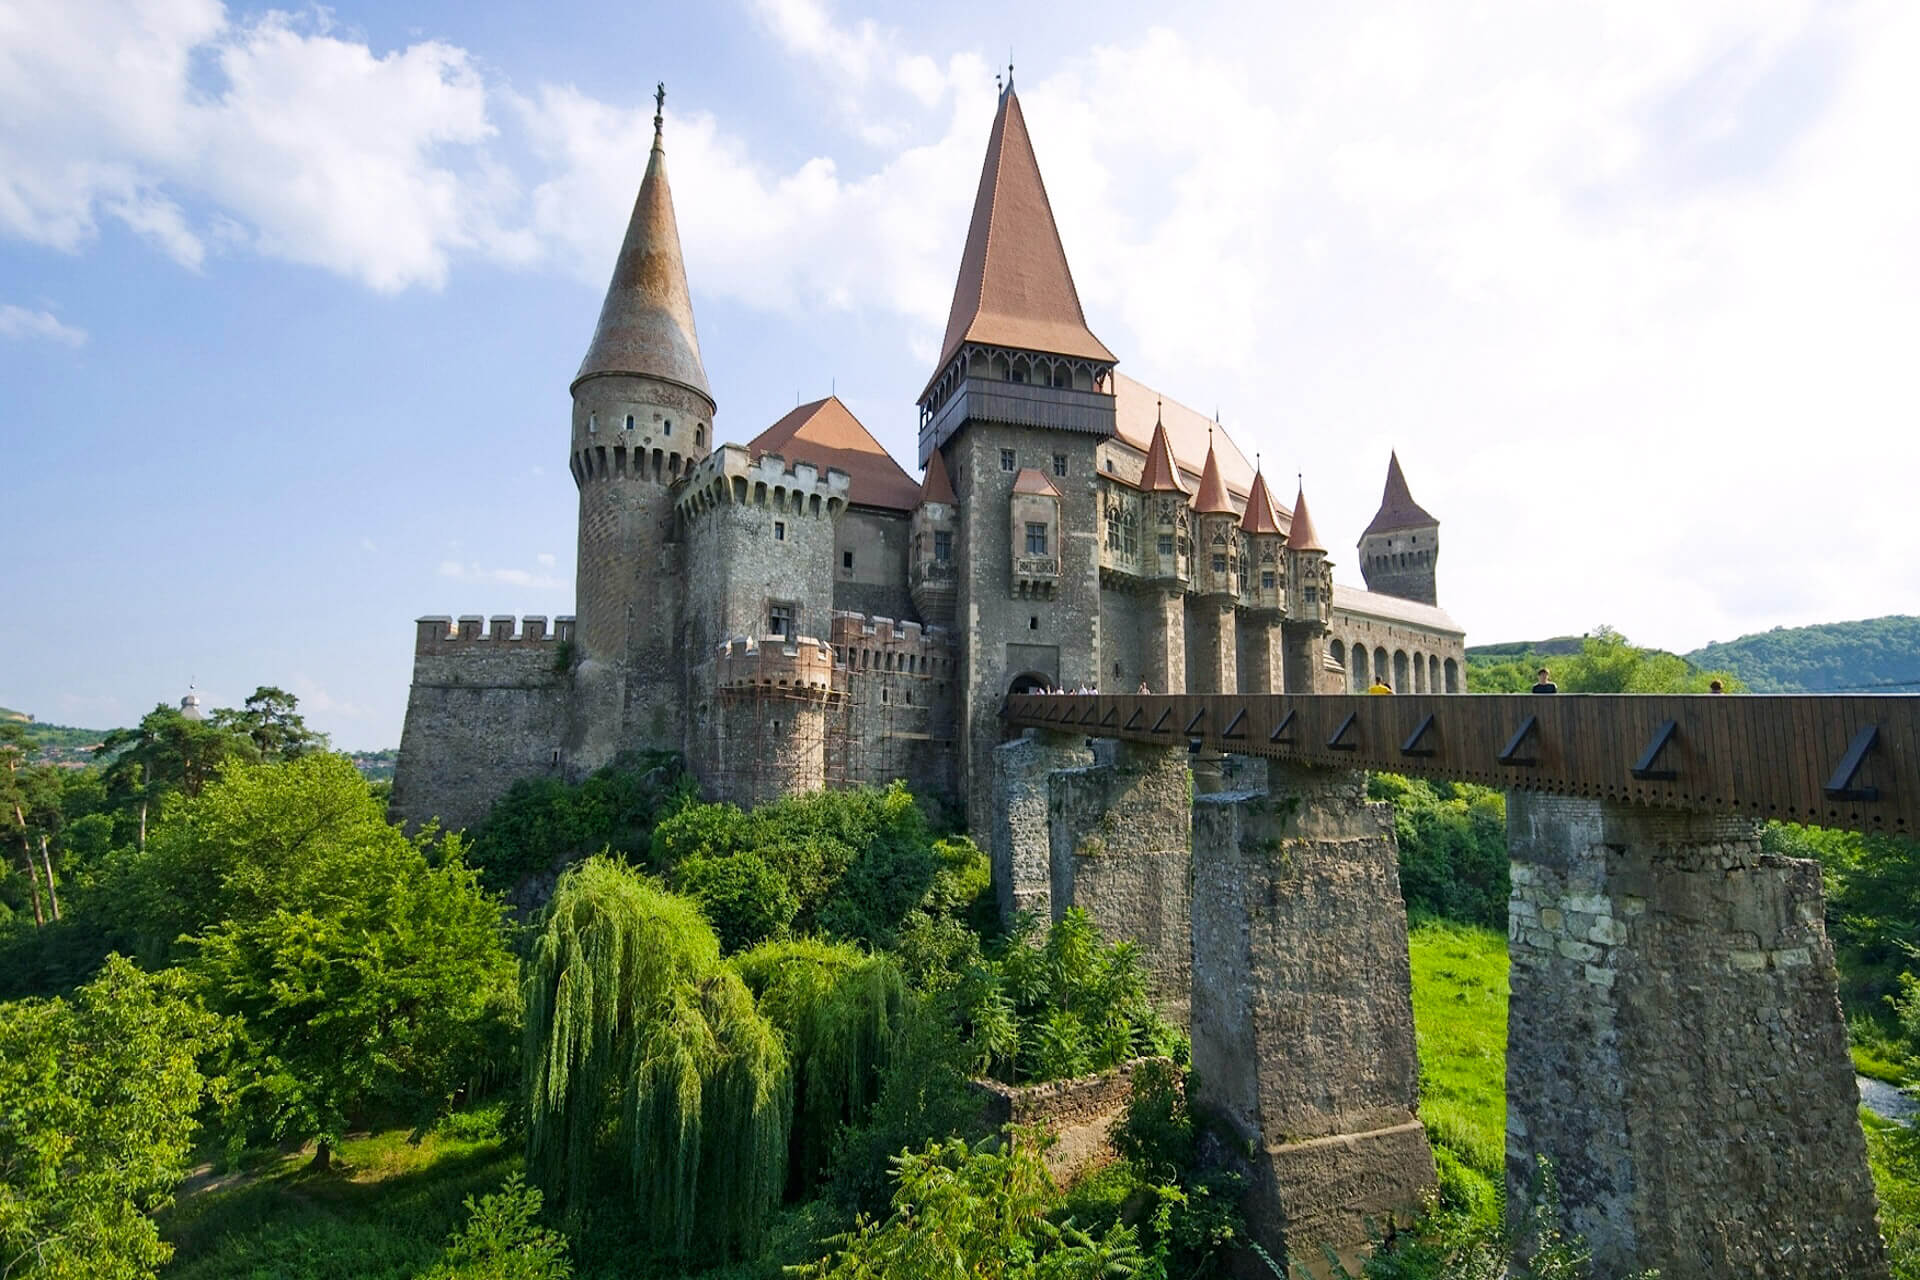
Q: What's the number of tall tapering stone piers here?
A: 4